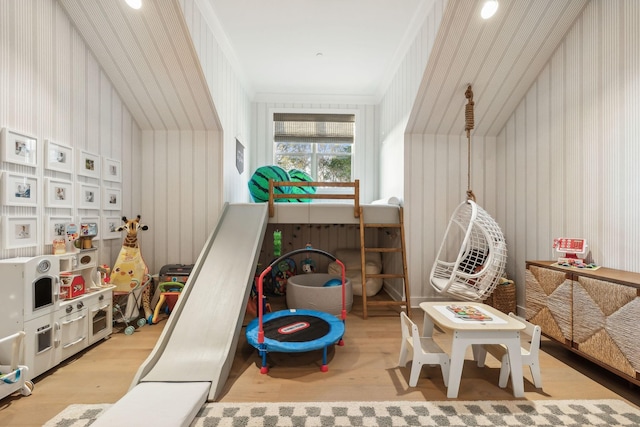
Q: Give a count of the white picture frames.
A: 12